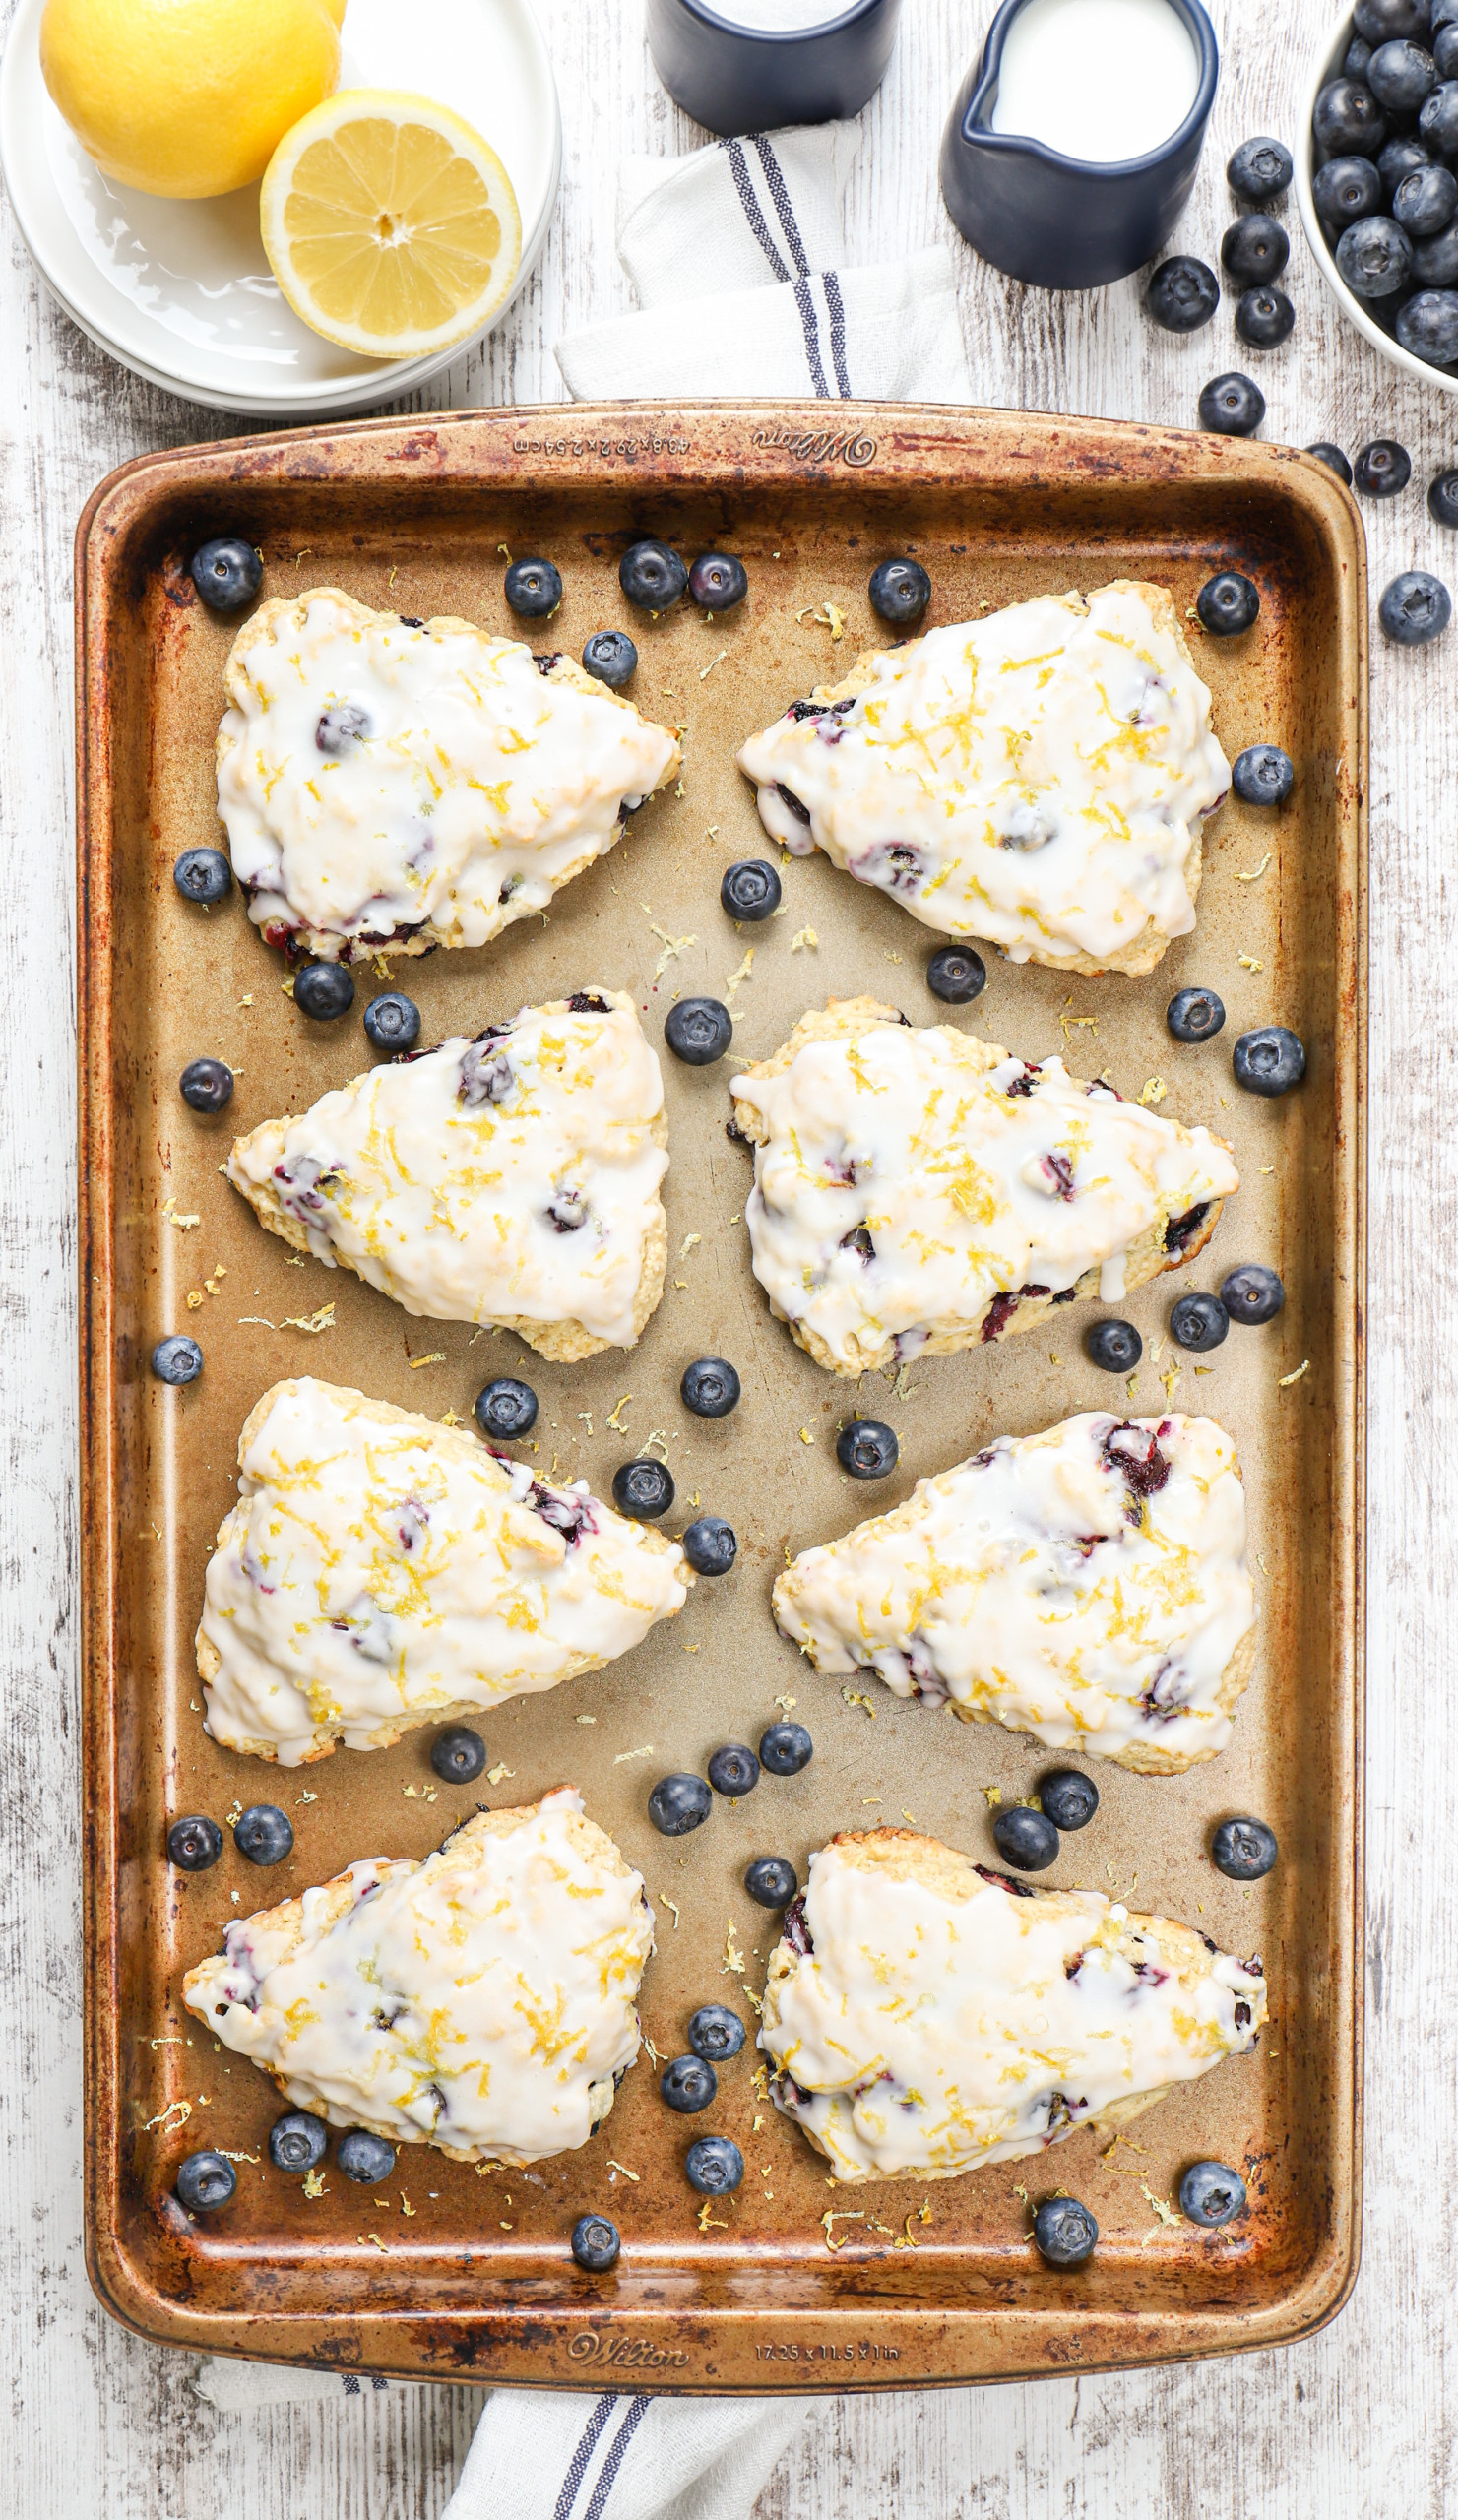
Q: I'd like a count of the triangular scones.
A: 8